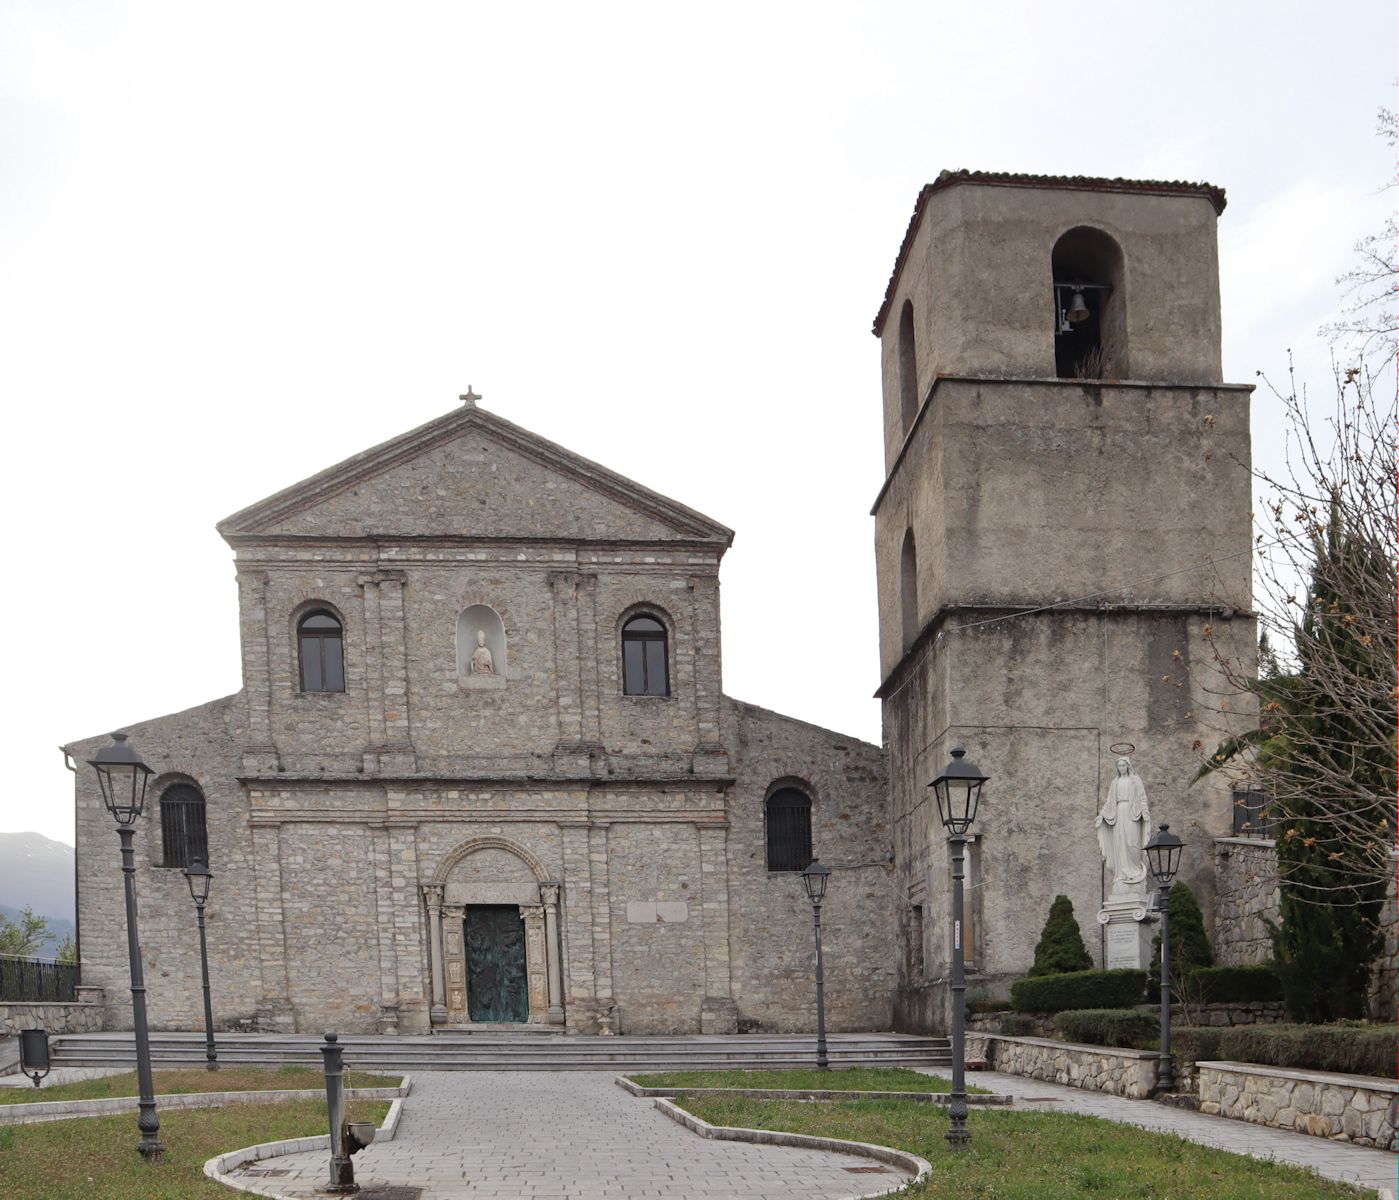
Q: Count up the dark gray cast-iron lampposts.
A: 5